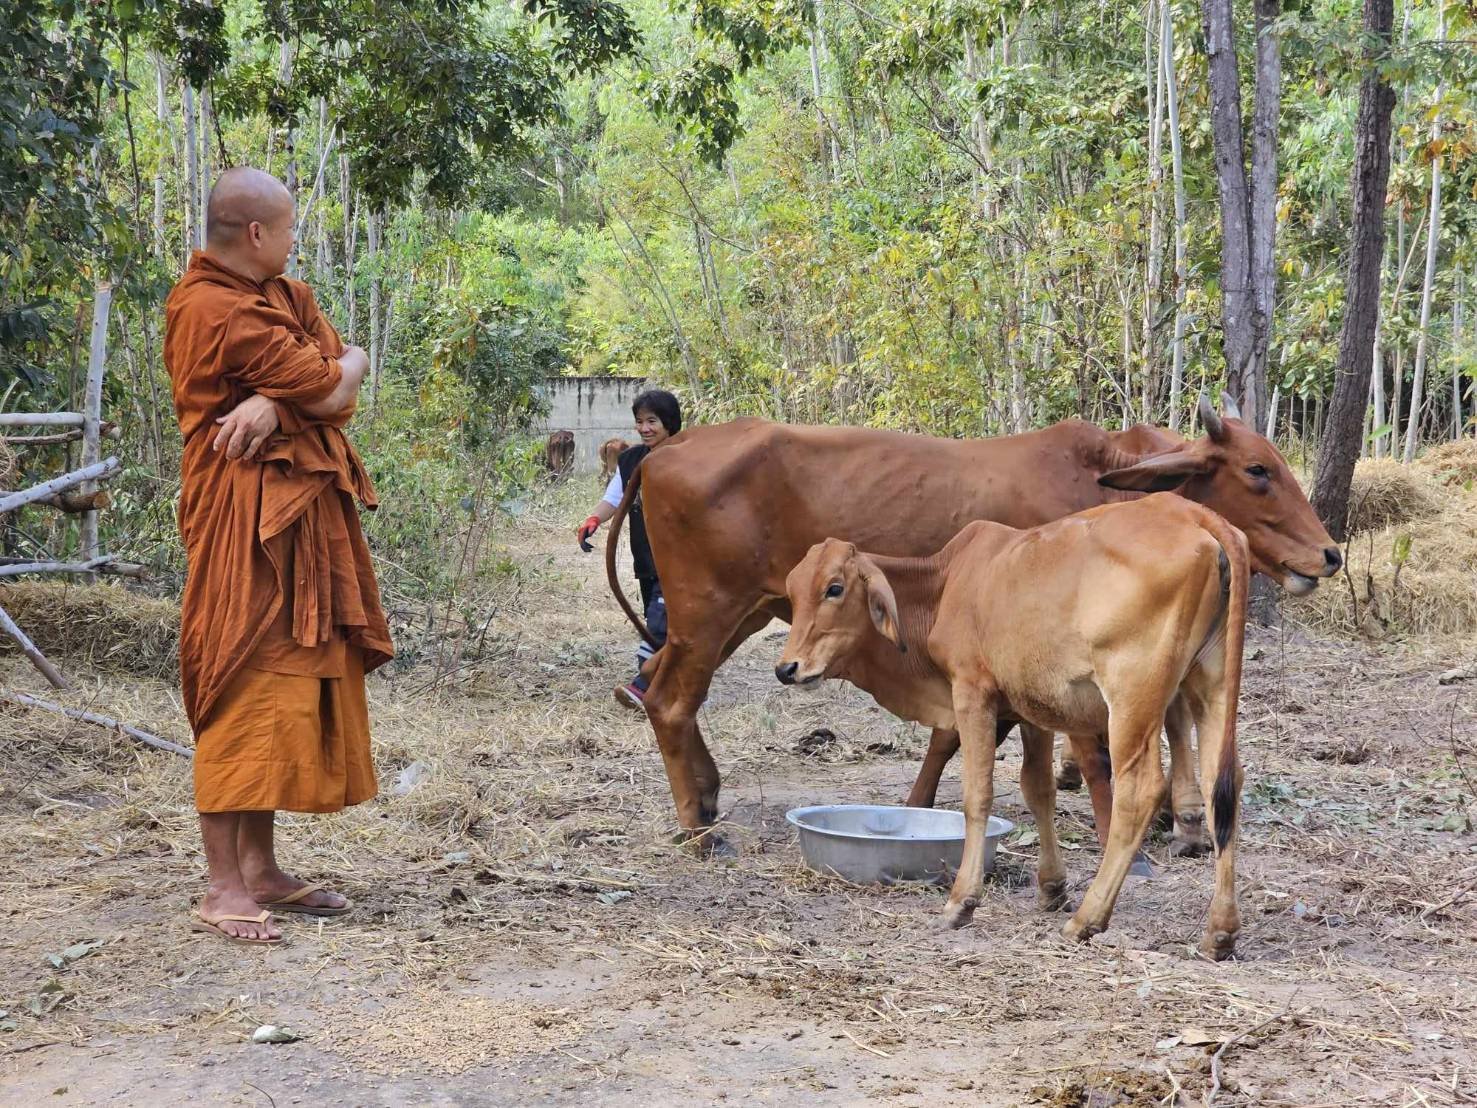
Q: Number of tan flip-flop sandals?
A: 2